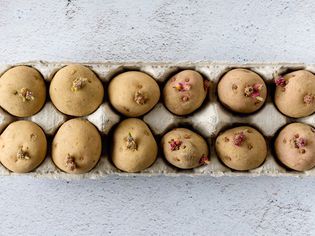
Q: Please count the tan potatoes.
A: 12